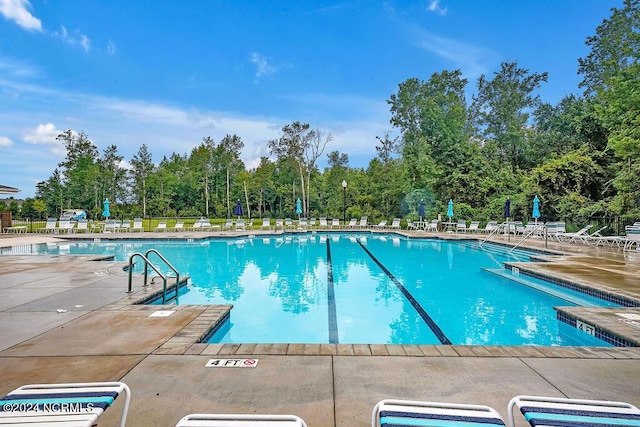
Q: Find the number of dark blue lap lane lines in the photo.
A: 2